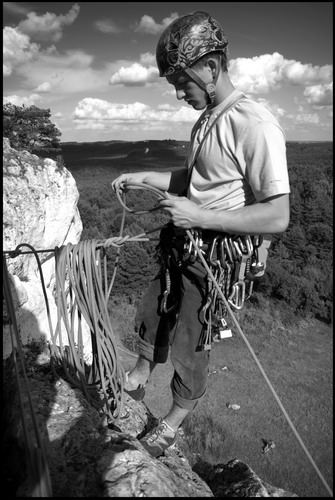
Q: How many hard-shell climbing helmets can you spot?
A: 1